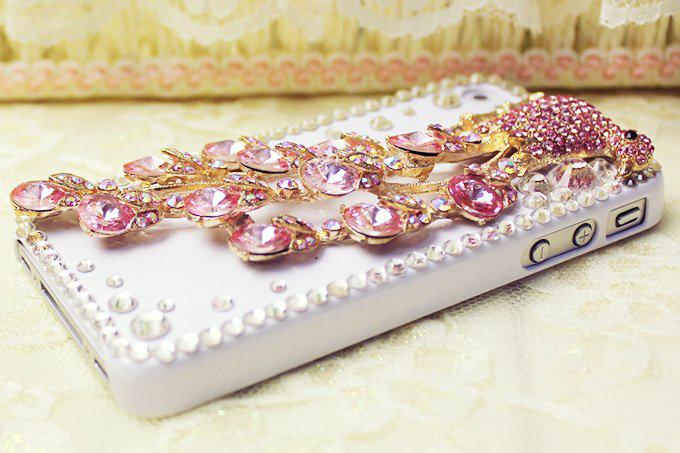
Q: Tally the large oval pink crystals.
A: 12